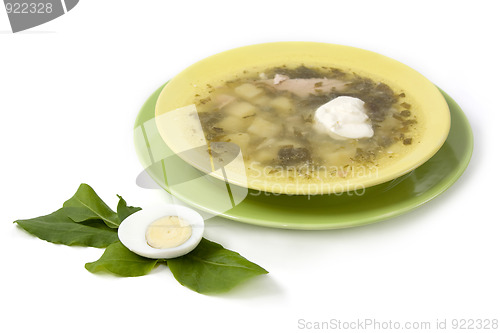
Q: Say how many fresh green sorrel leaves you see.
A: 5